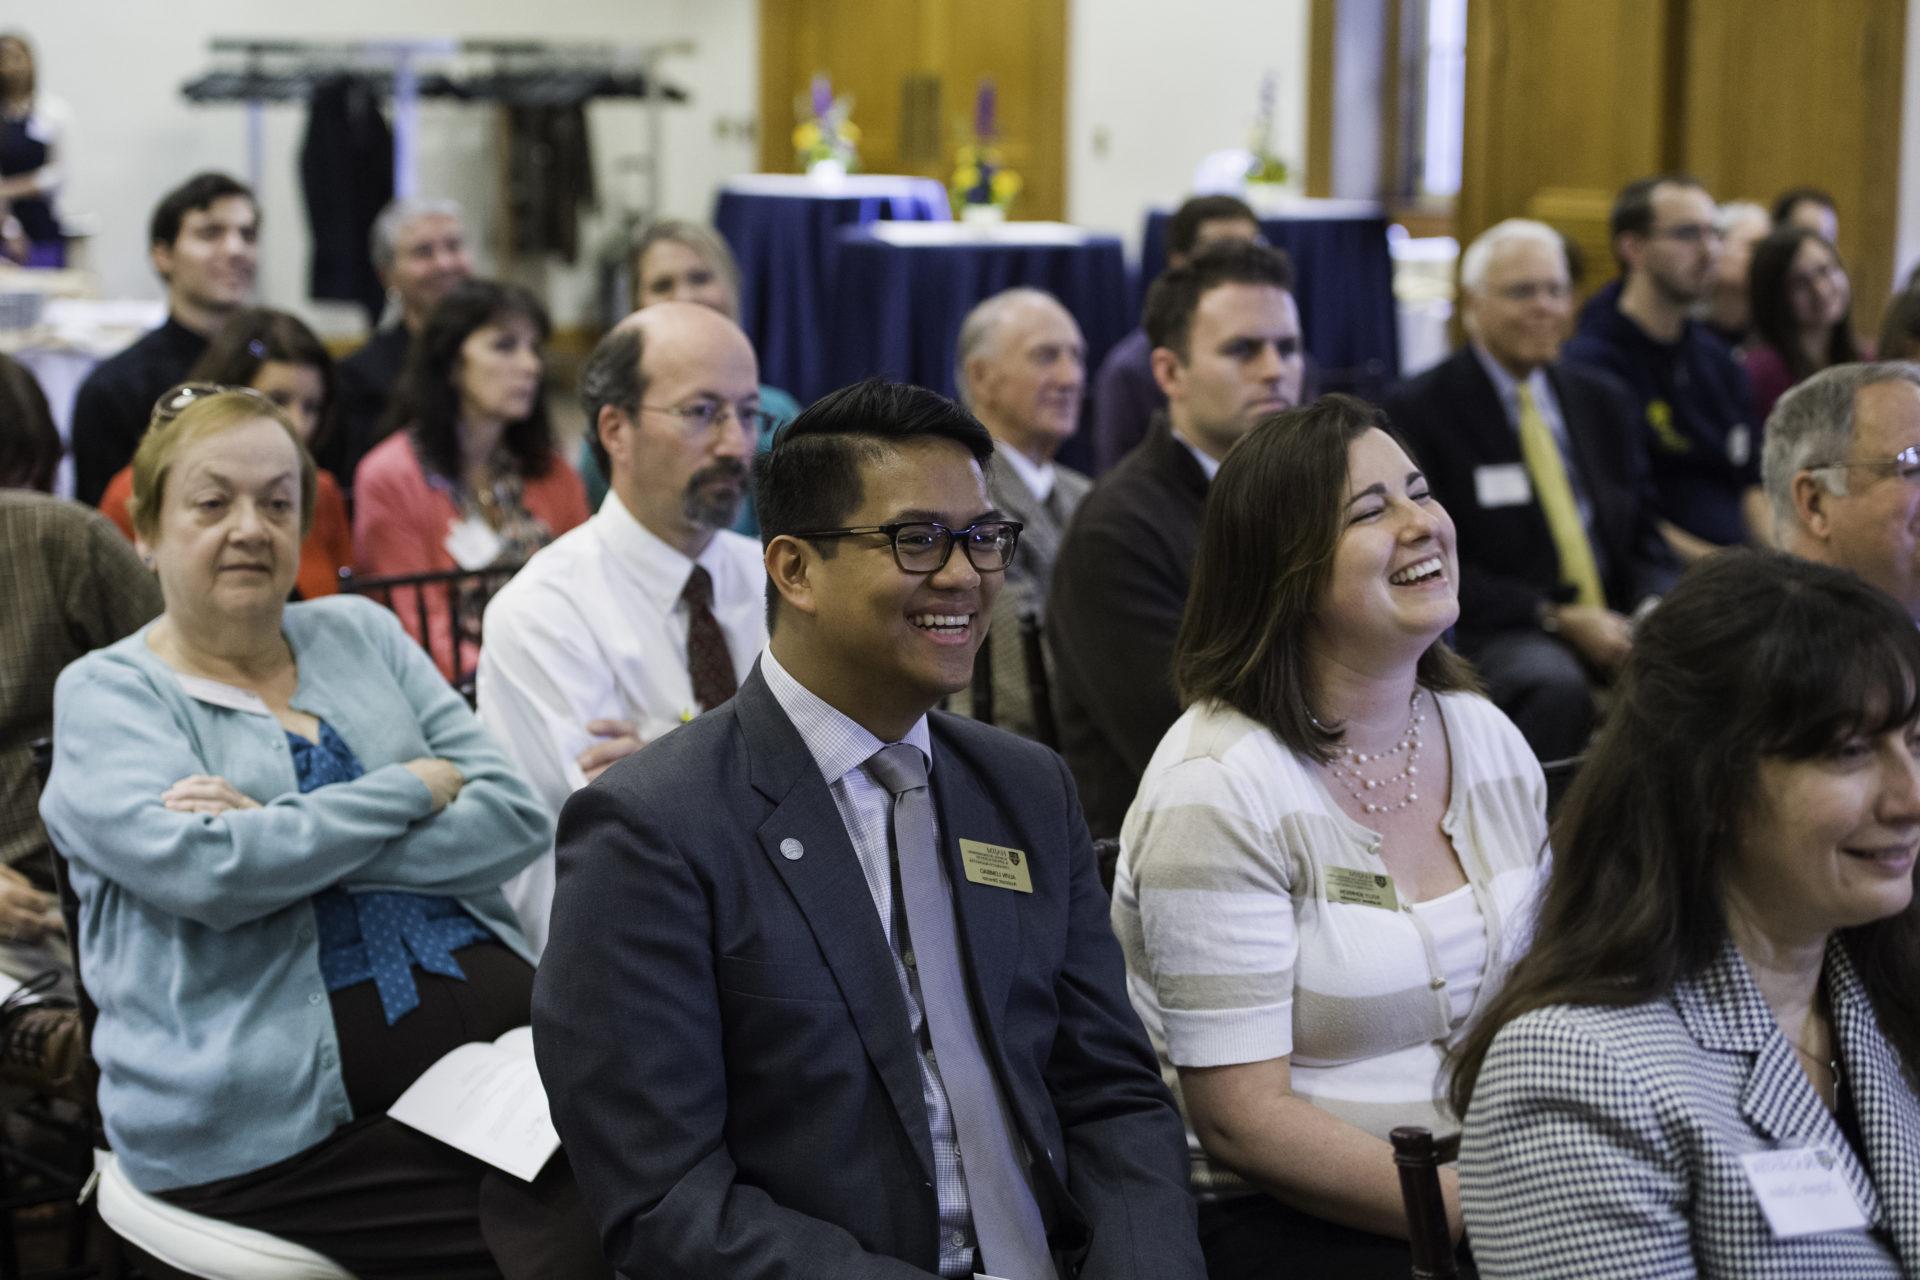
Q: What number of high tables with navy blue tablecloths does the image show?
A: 3